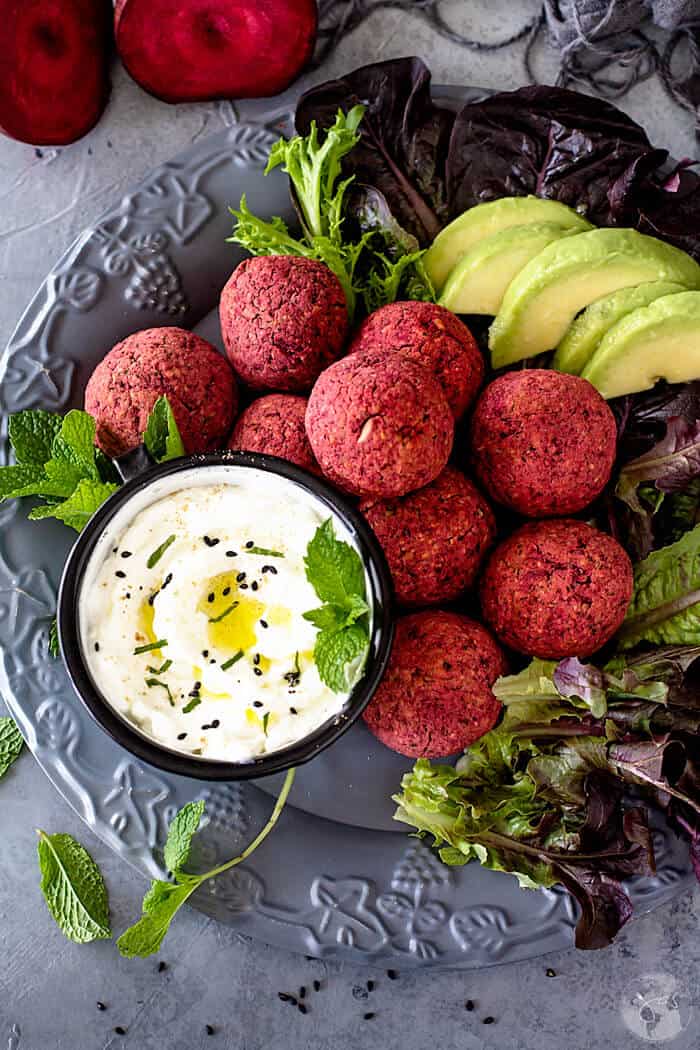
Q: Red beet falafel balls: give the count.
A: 9